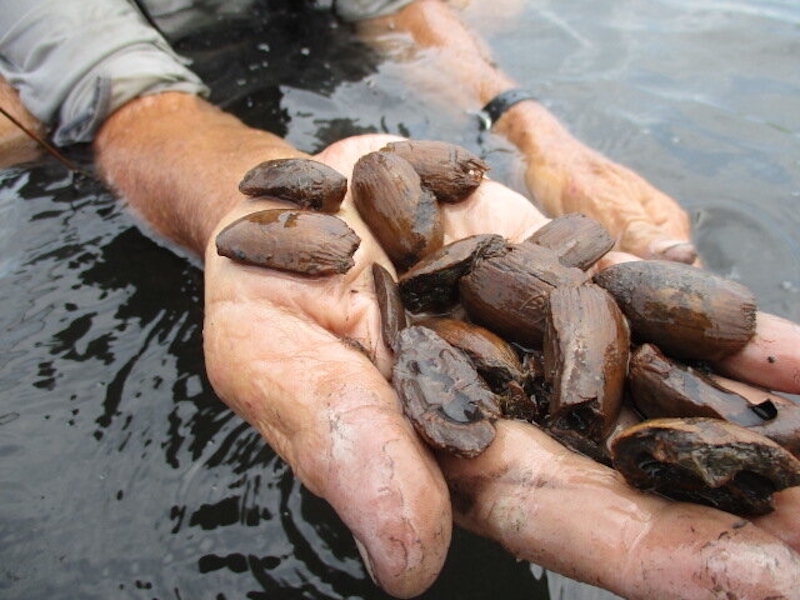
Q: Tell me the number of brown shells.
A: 14